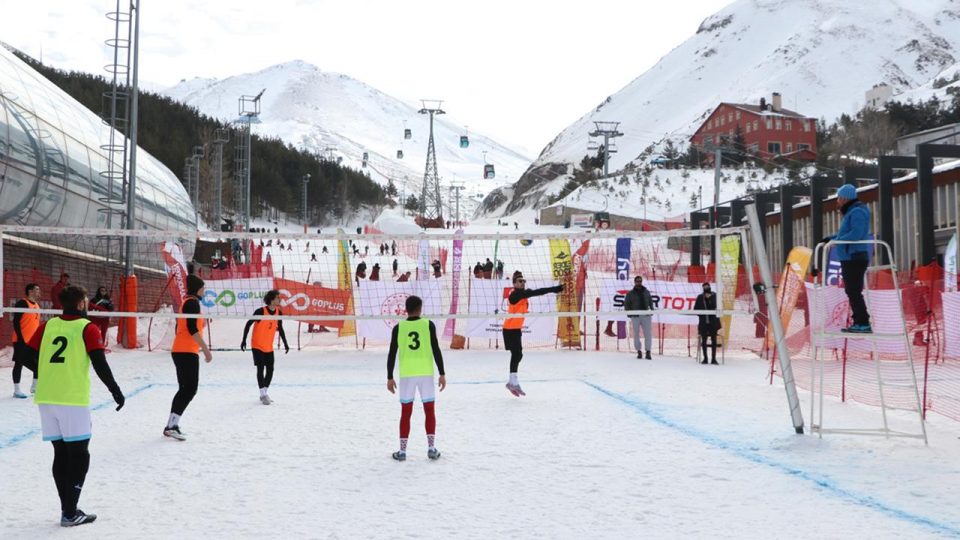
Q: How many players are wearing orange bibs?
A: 4